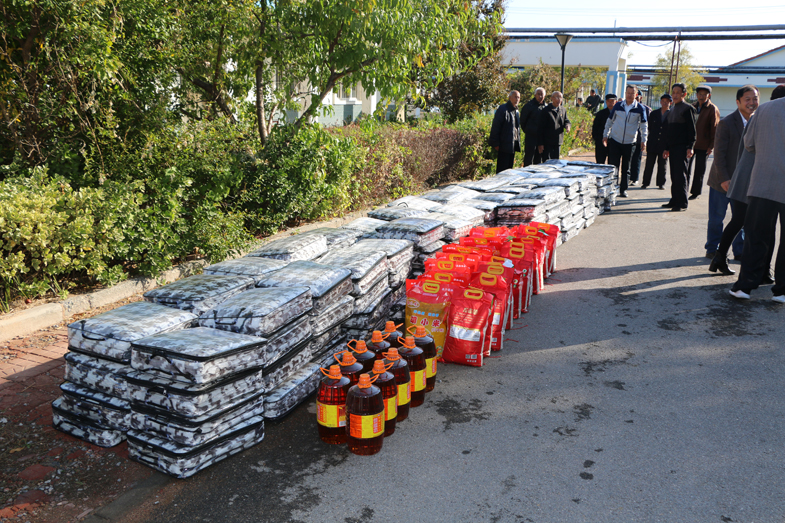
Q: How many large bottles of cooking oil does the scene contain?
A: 10